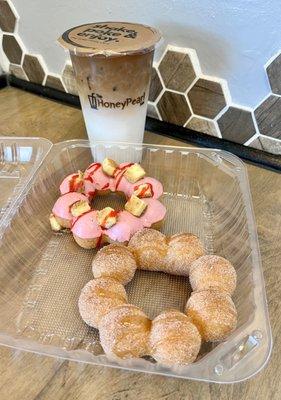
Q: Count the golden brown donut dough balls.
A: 8